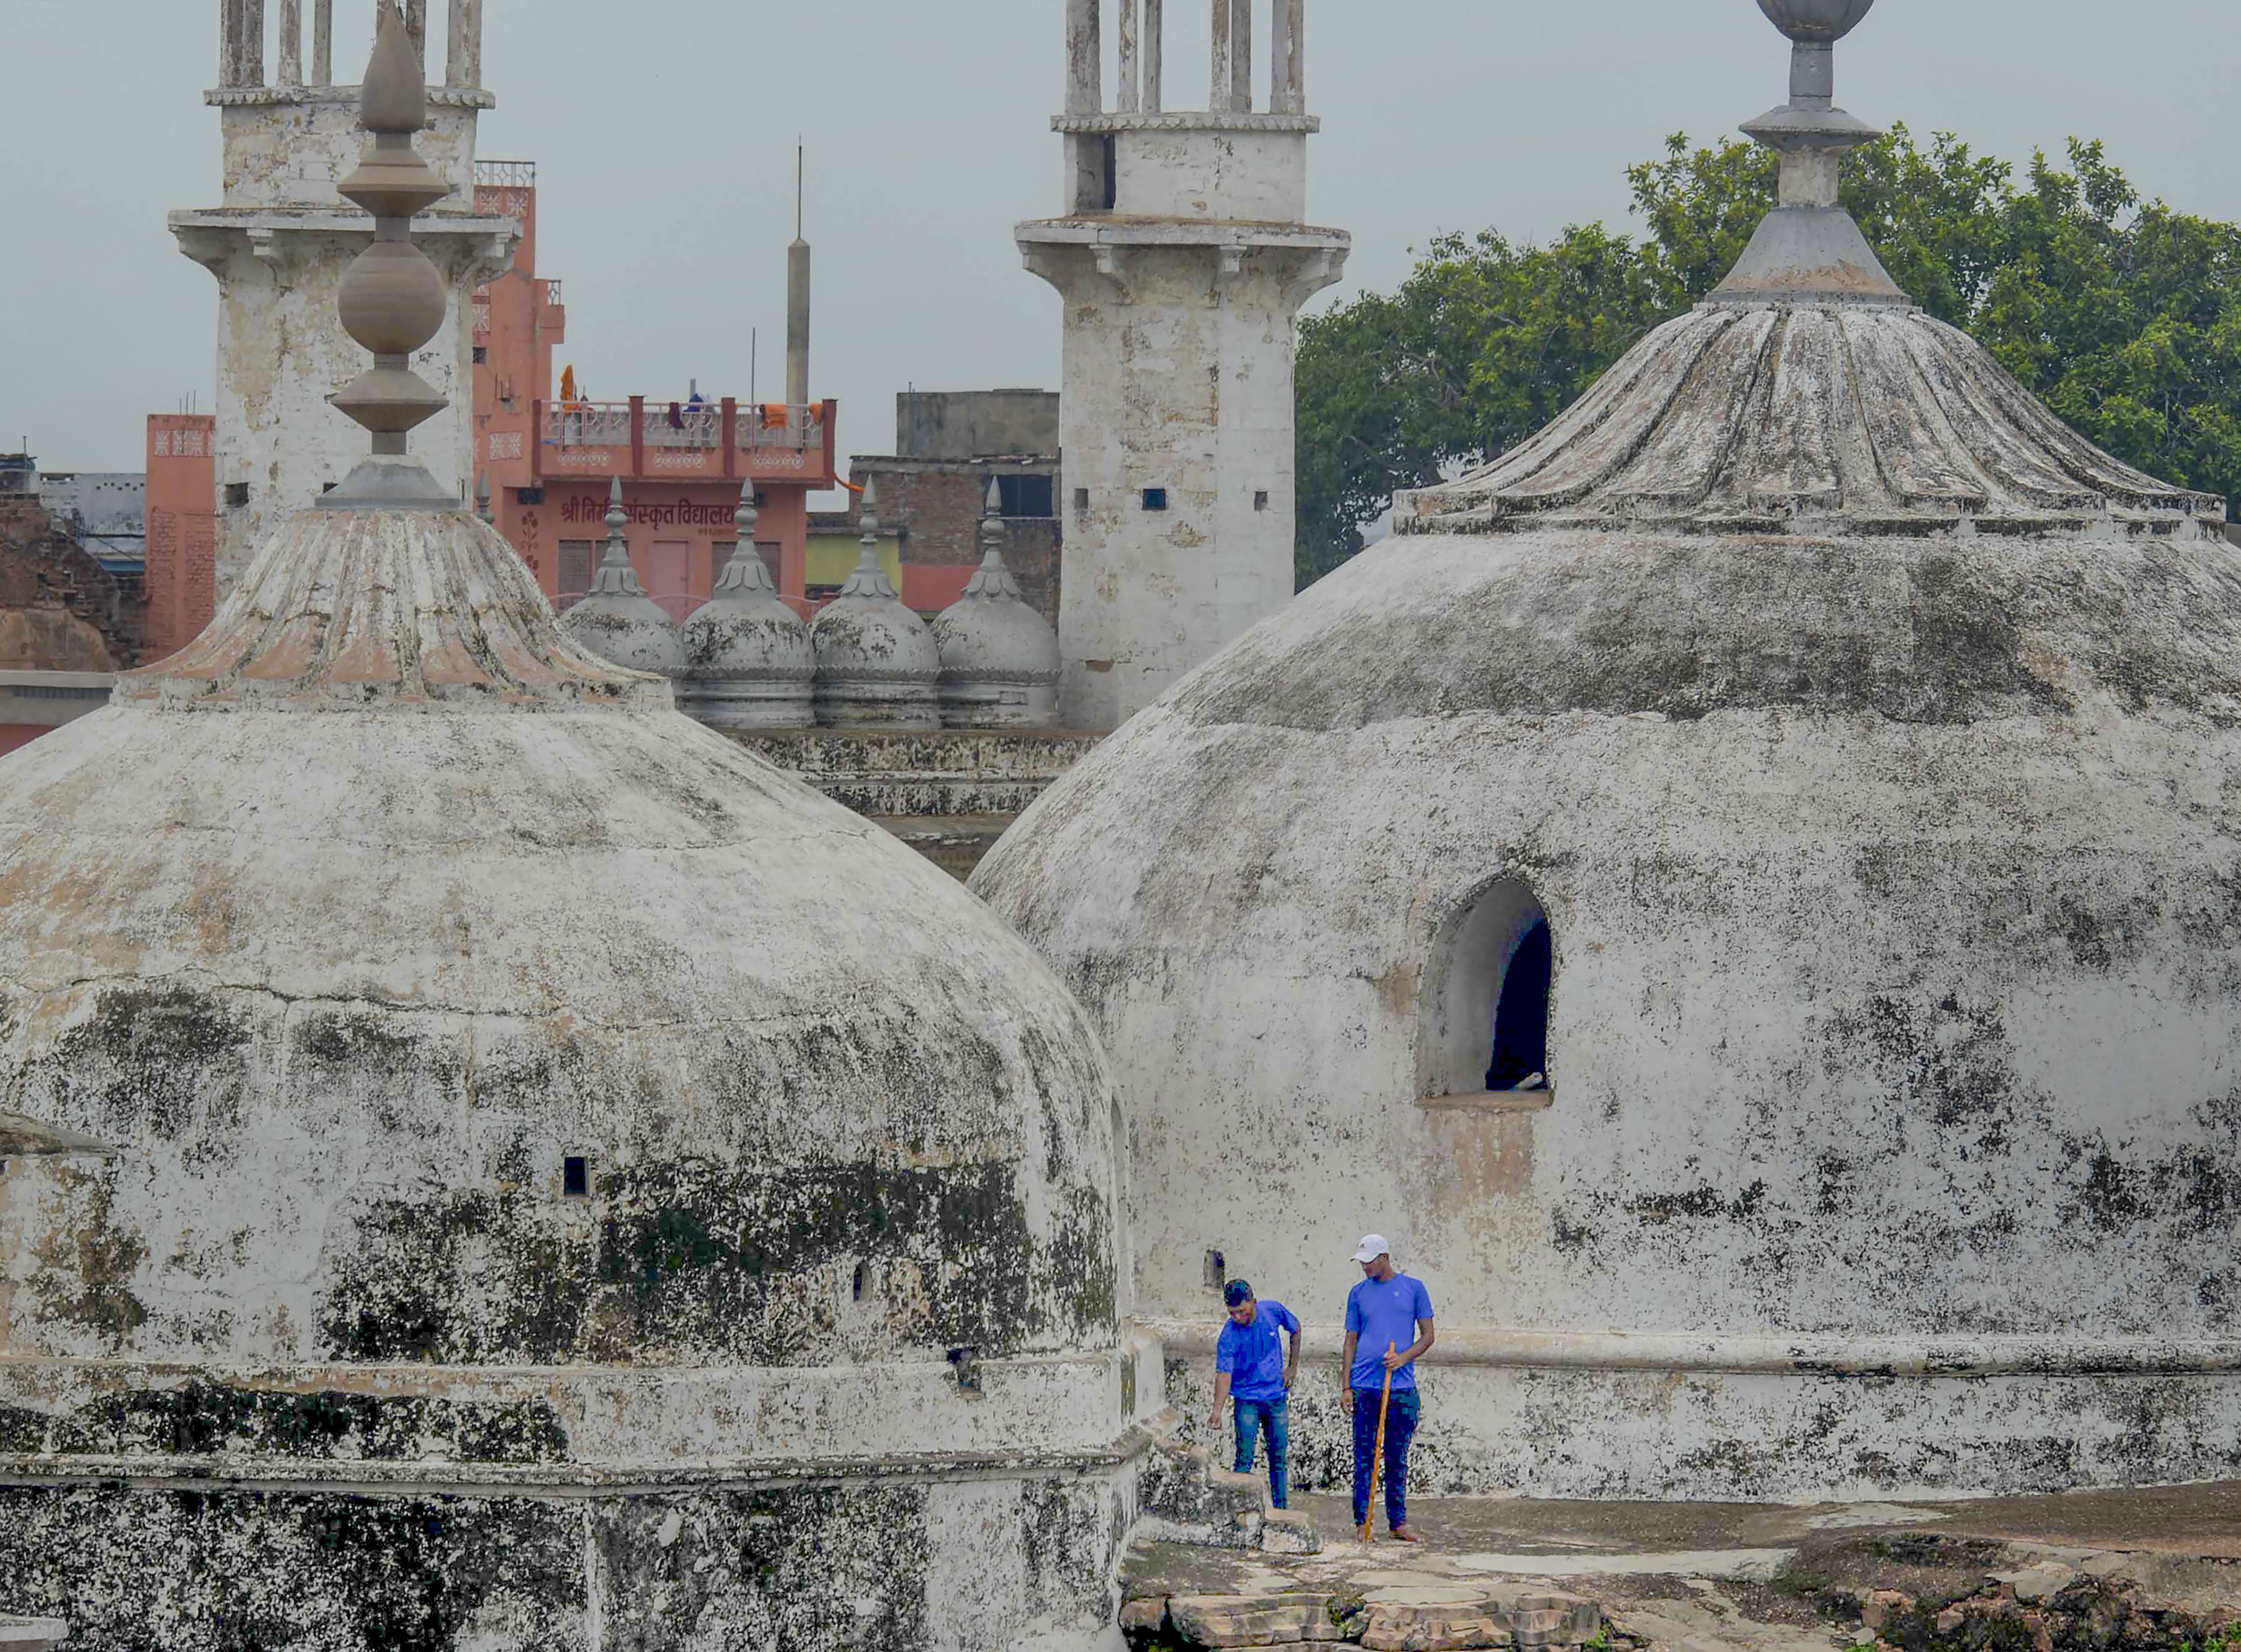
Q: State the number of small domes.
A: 4